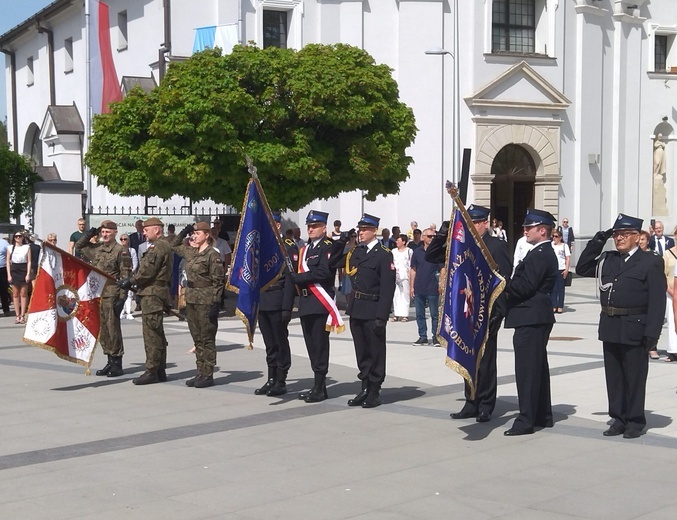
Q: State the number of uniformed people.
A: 9